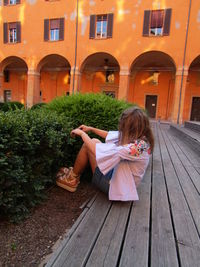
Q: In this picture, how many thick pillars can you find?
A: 4